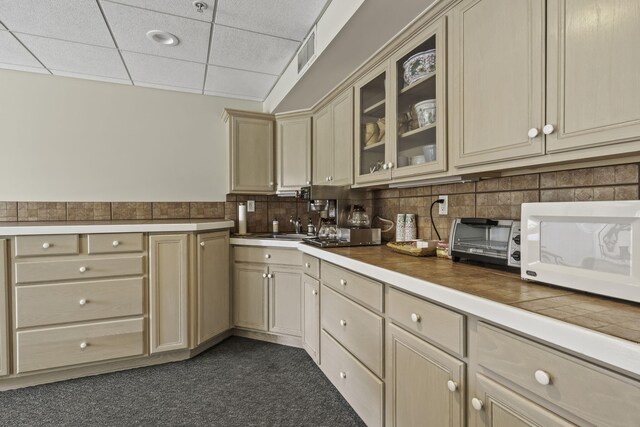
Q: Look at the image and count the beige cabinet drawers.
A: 12